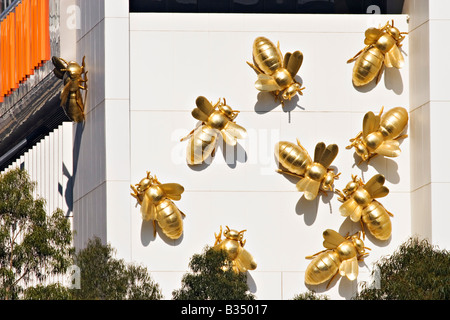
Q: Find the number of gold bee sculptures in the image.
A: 10